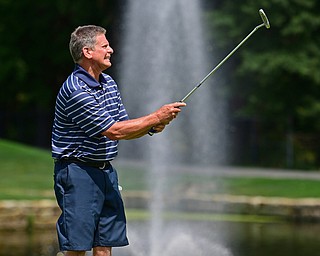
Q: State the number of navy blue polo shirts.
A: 1